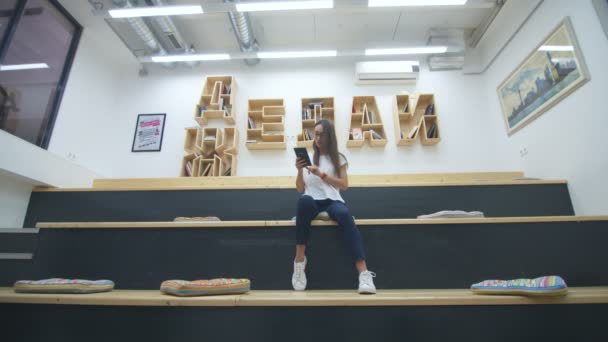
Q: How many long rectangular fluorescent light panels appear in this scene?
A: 6